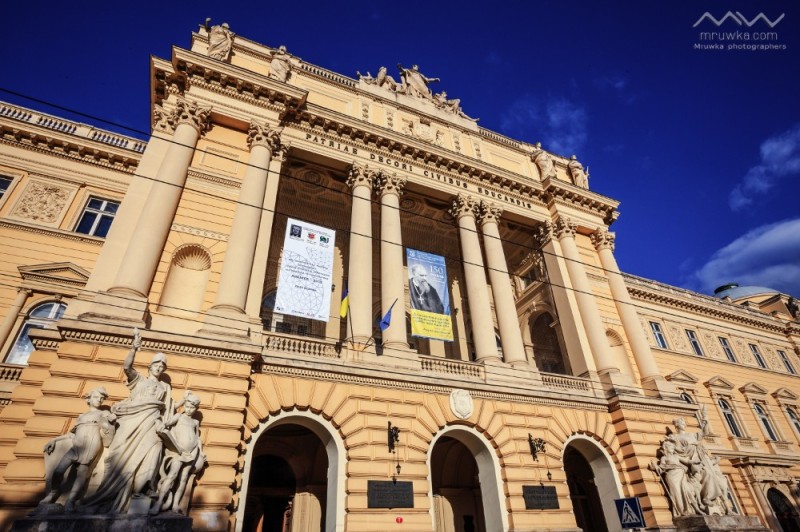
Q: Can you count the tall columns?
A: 8